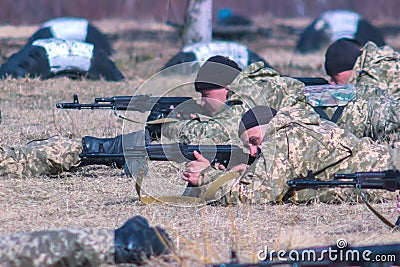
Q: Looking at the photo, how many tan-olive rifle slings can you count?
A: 3